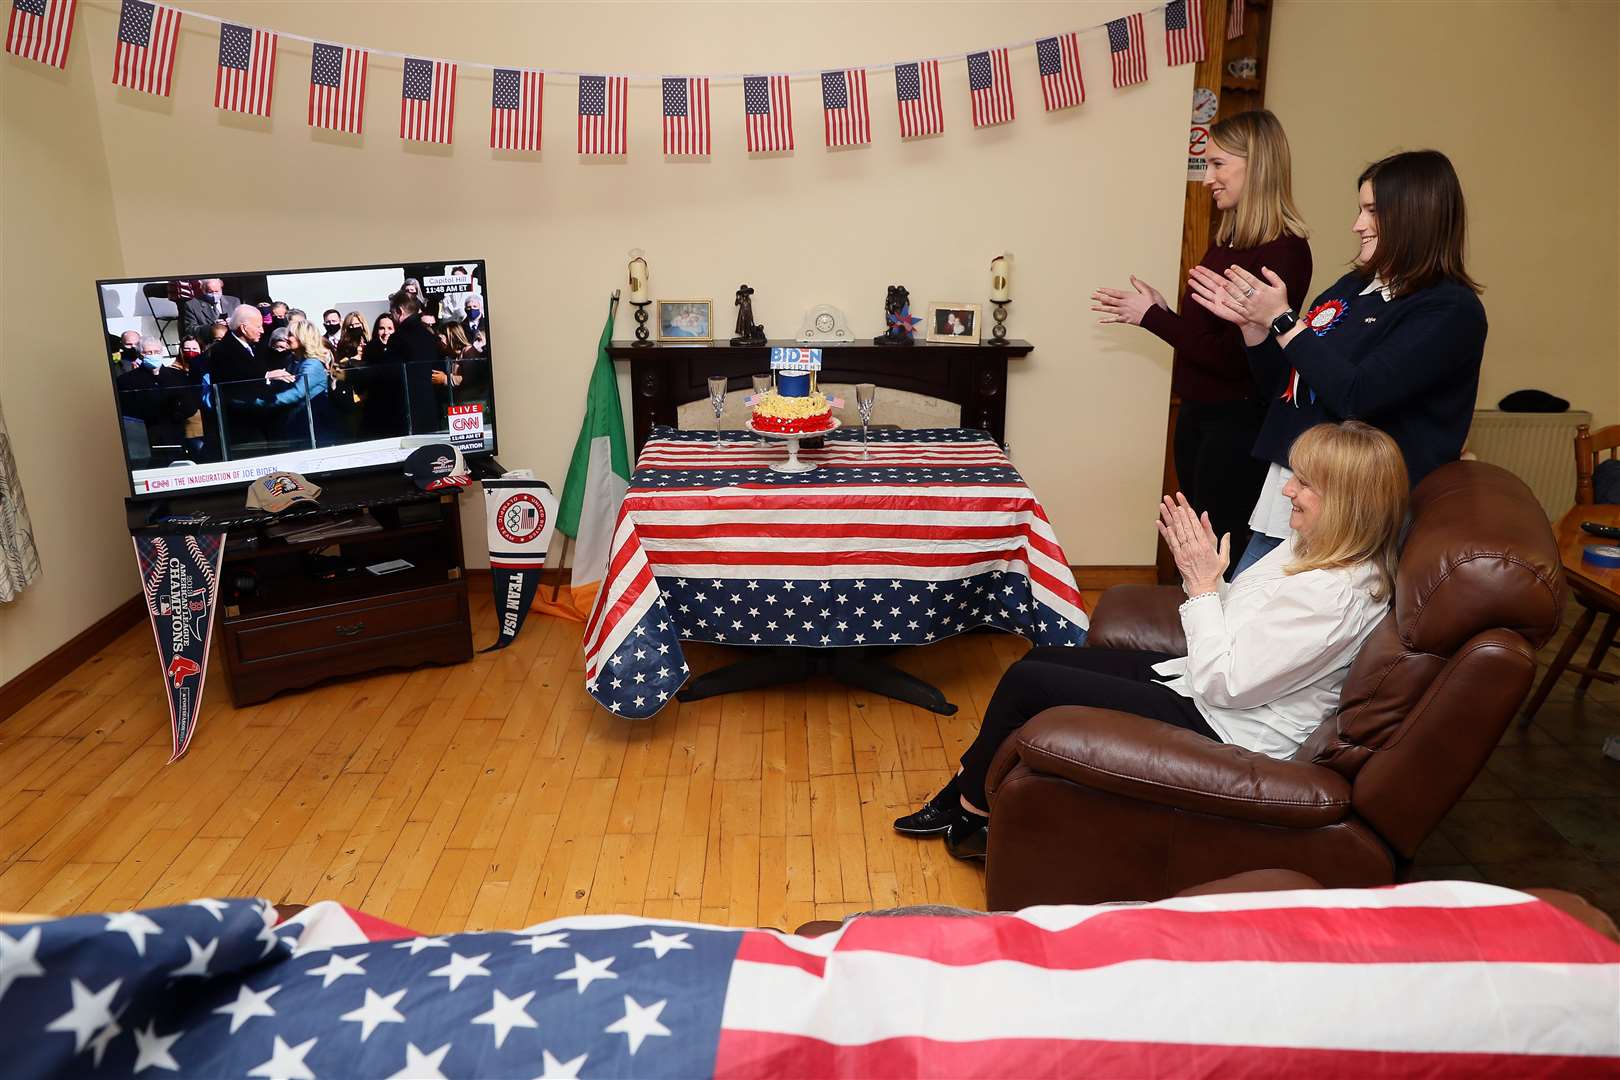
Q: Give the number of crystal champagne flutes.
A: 3